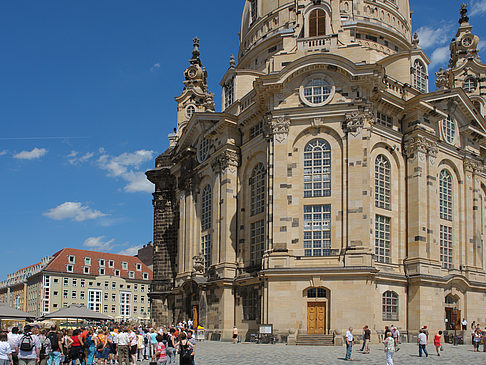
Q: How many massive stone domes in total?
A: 1